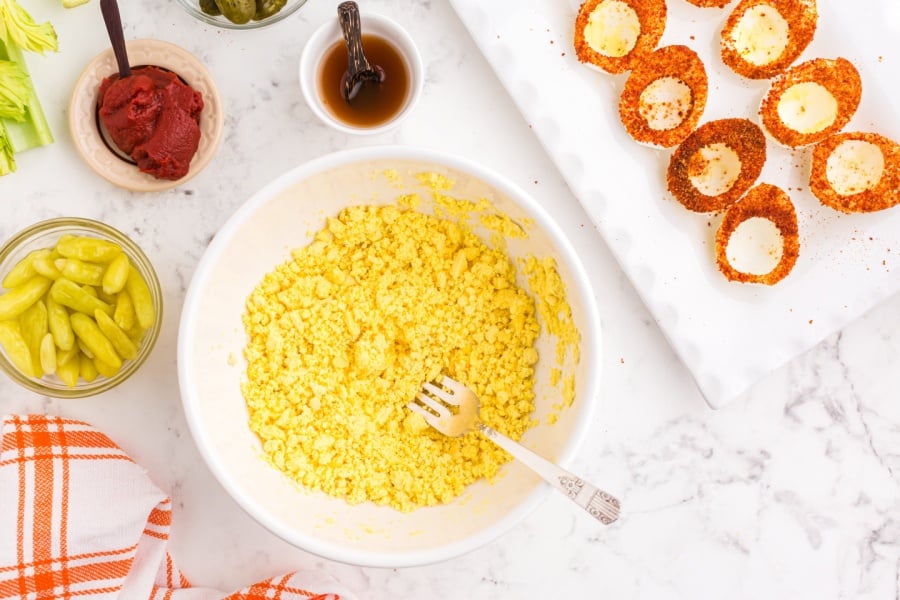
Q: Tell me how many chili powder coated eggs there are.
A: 8